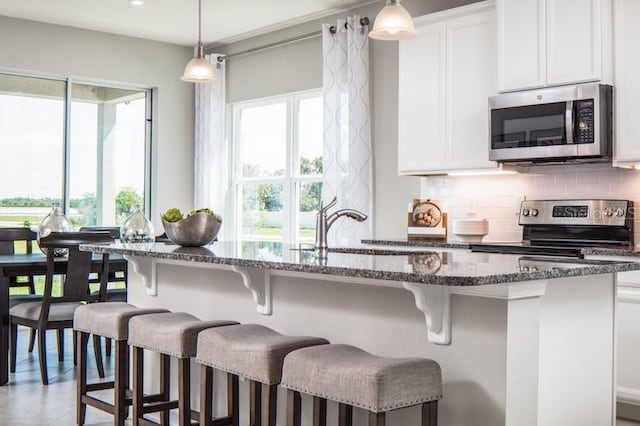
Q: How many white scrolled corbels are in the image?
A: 3